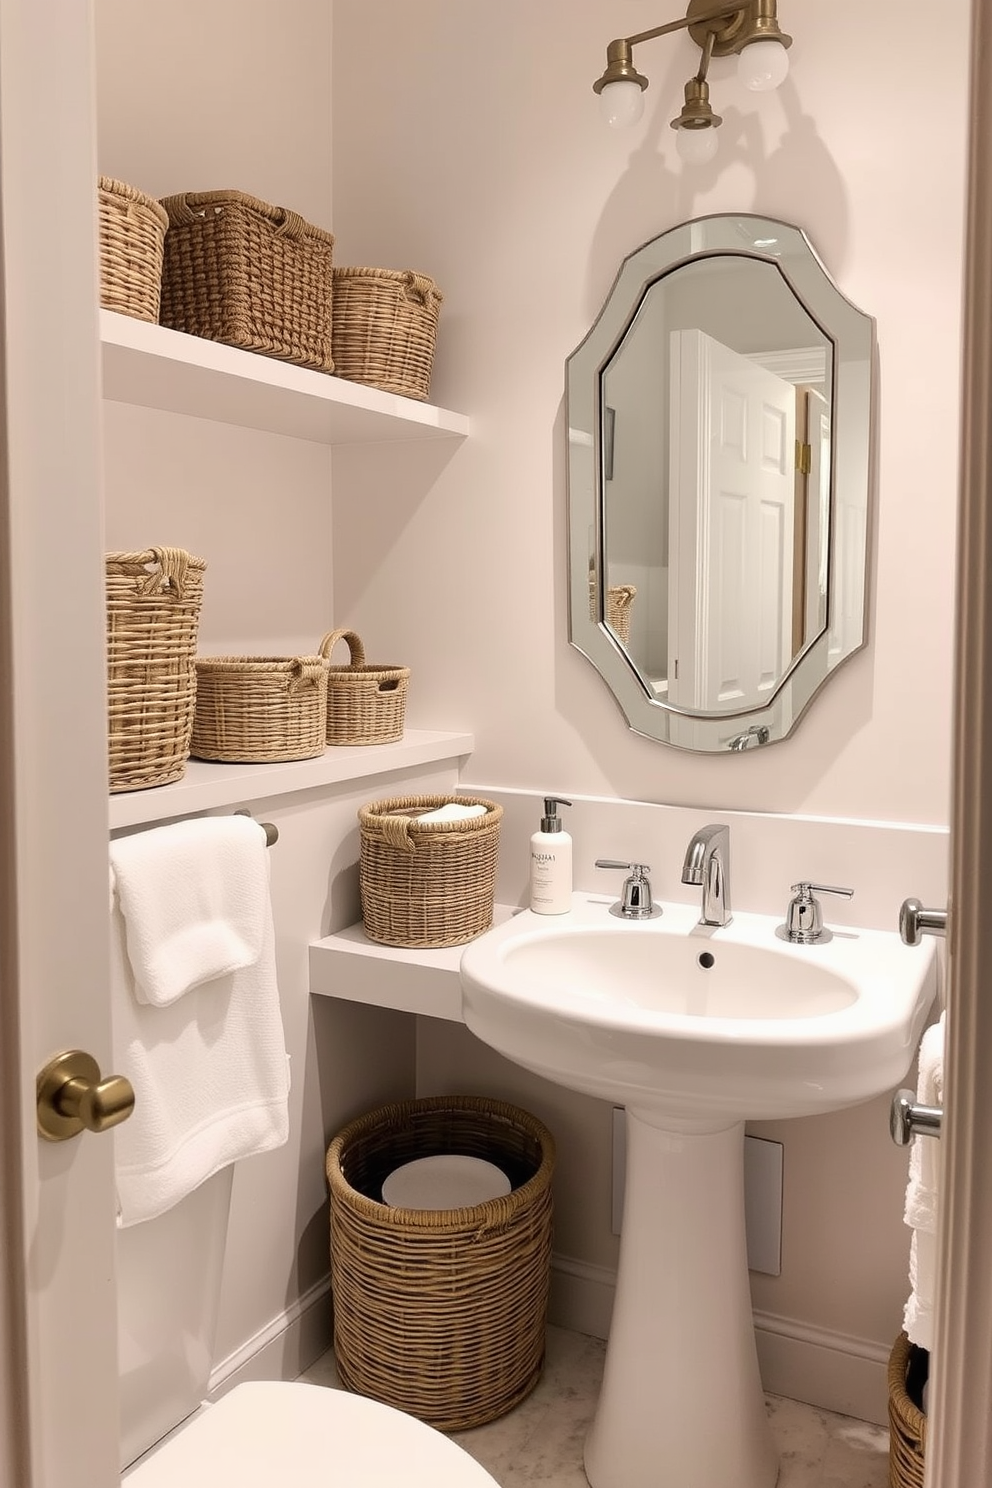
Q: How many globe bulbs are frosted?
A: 3